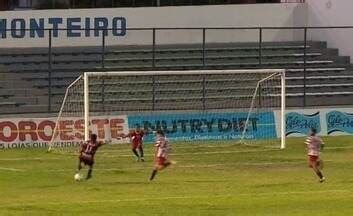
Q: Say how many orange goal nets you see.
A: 0